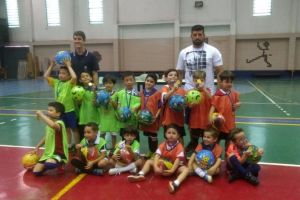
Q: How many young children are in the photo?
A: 14